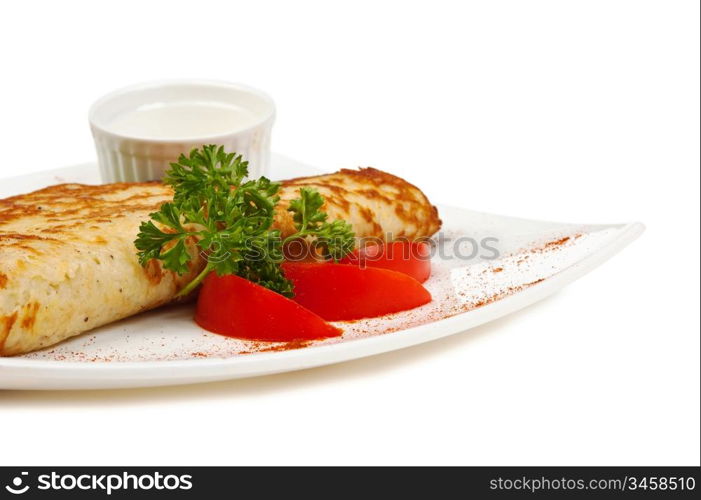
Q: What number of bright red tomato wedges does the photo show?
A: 3